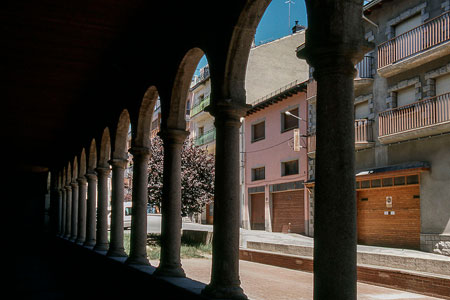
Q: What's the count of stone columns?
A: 12